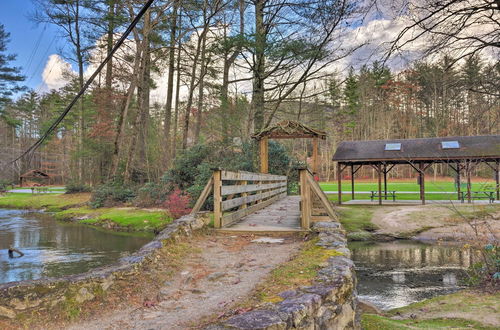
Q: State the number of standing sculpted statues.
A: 0